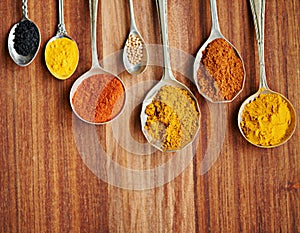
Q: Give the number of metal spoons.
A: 7